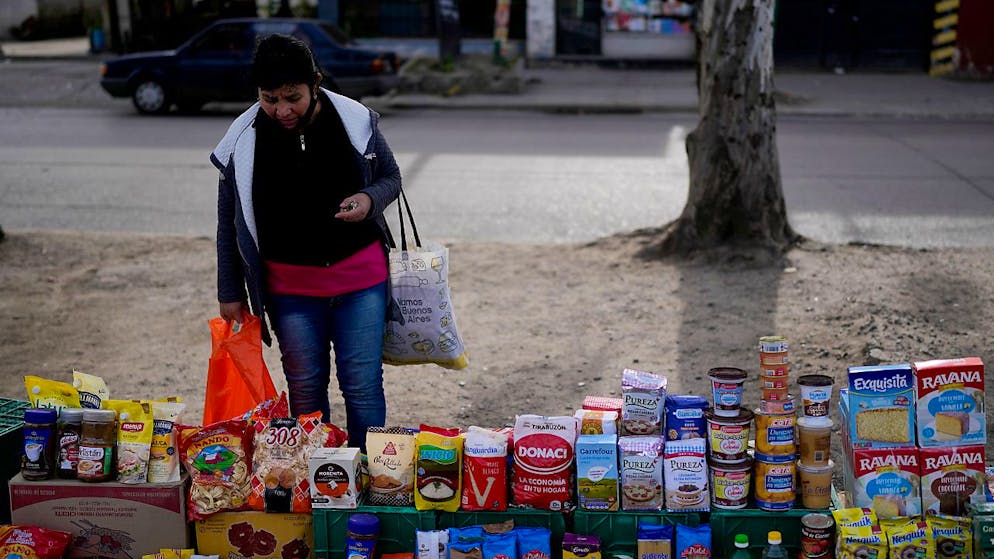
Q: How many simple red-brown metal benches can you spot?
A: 0